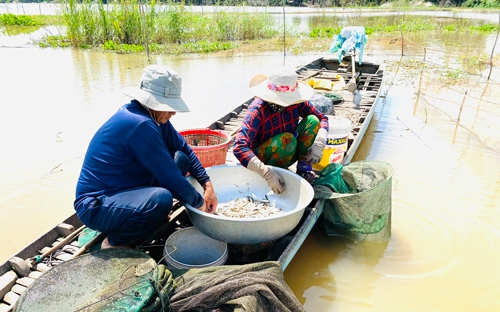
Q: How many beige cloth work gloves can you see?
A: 2